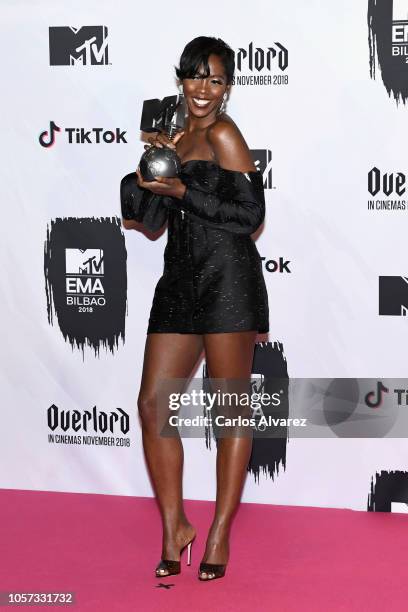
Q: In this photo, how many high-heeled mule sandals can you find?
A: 2